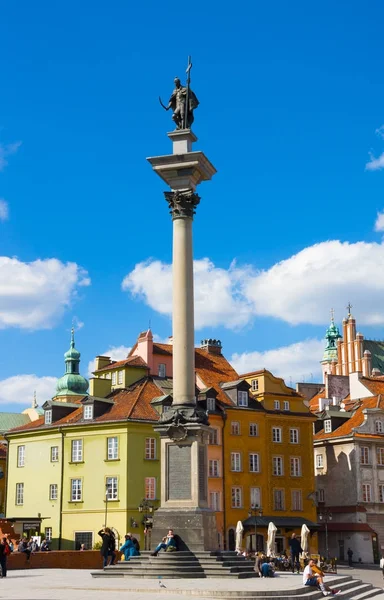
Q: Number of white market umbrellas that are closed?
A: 3